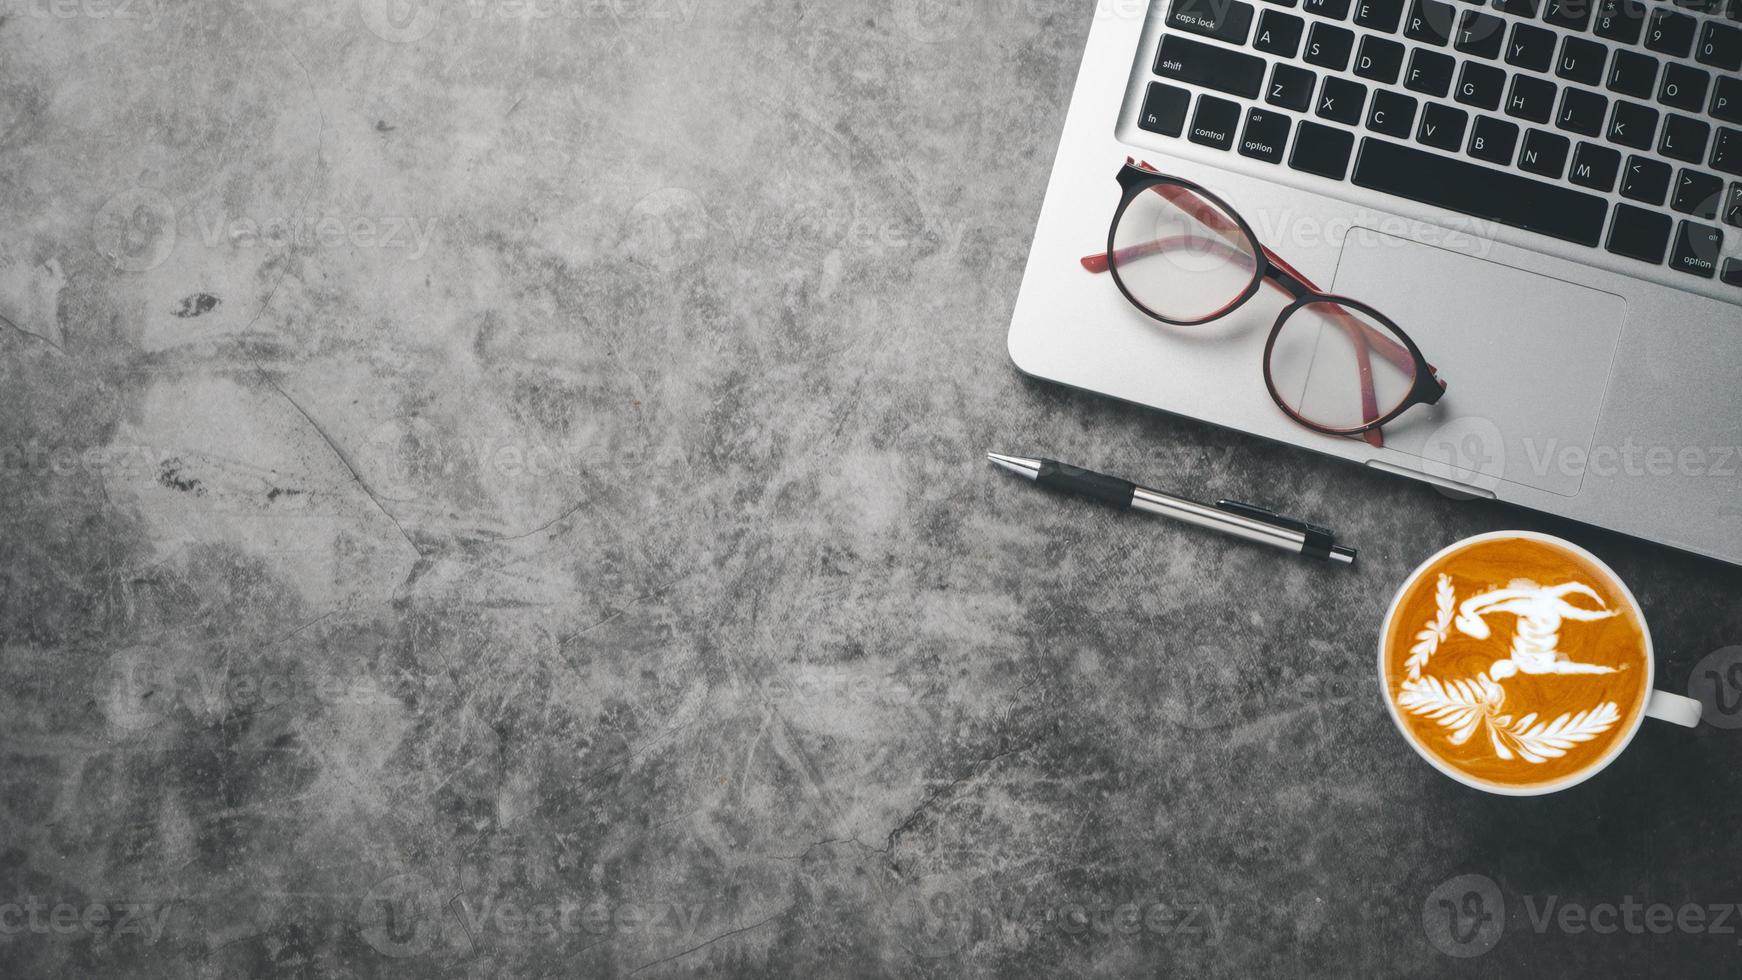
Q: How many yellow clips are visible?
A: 0